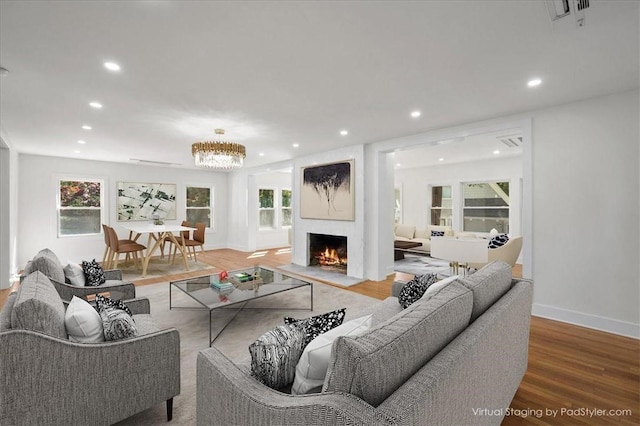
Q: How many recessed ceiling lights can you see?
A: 13